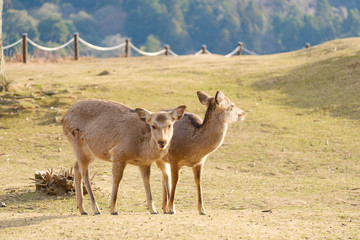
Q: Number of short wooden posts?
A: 7